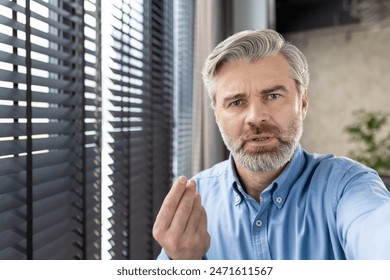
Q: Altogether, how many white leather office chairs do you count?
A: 0